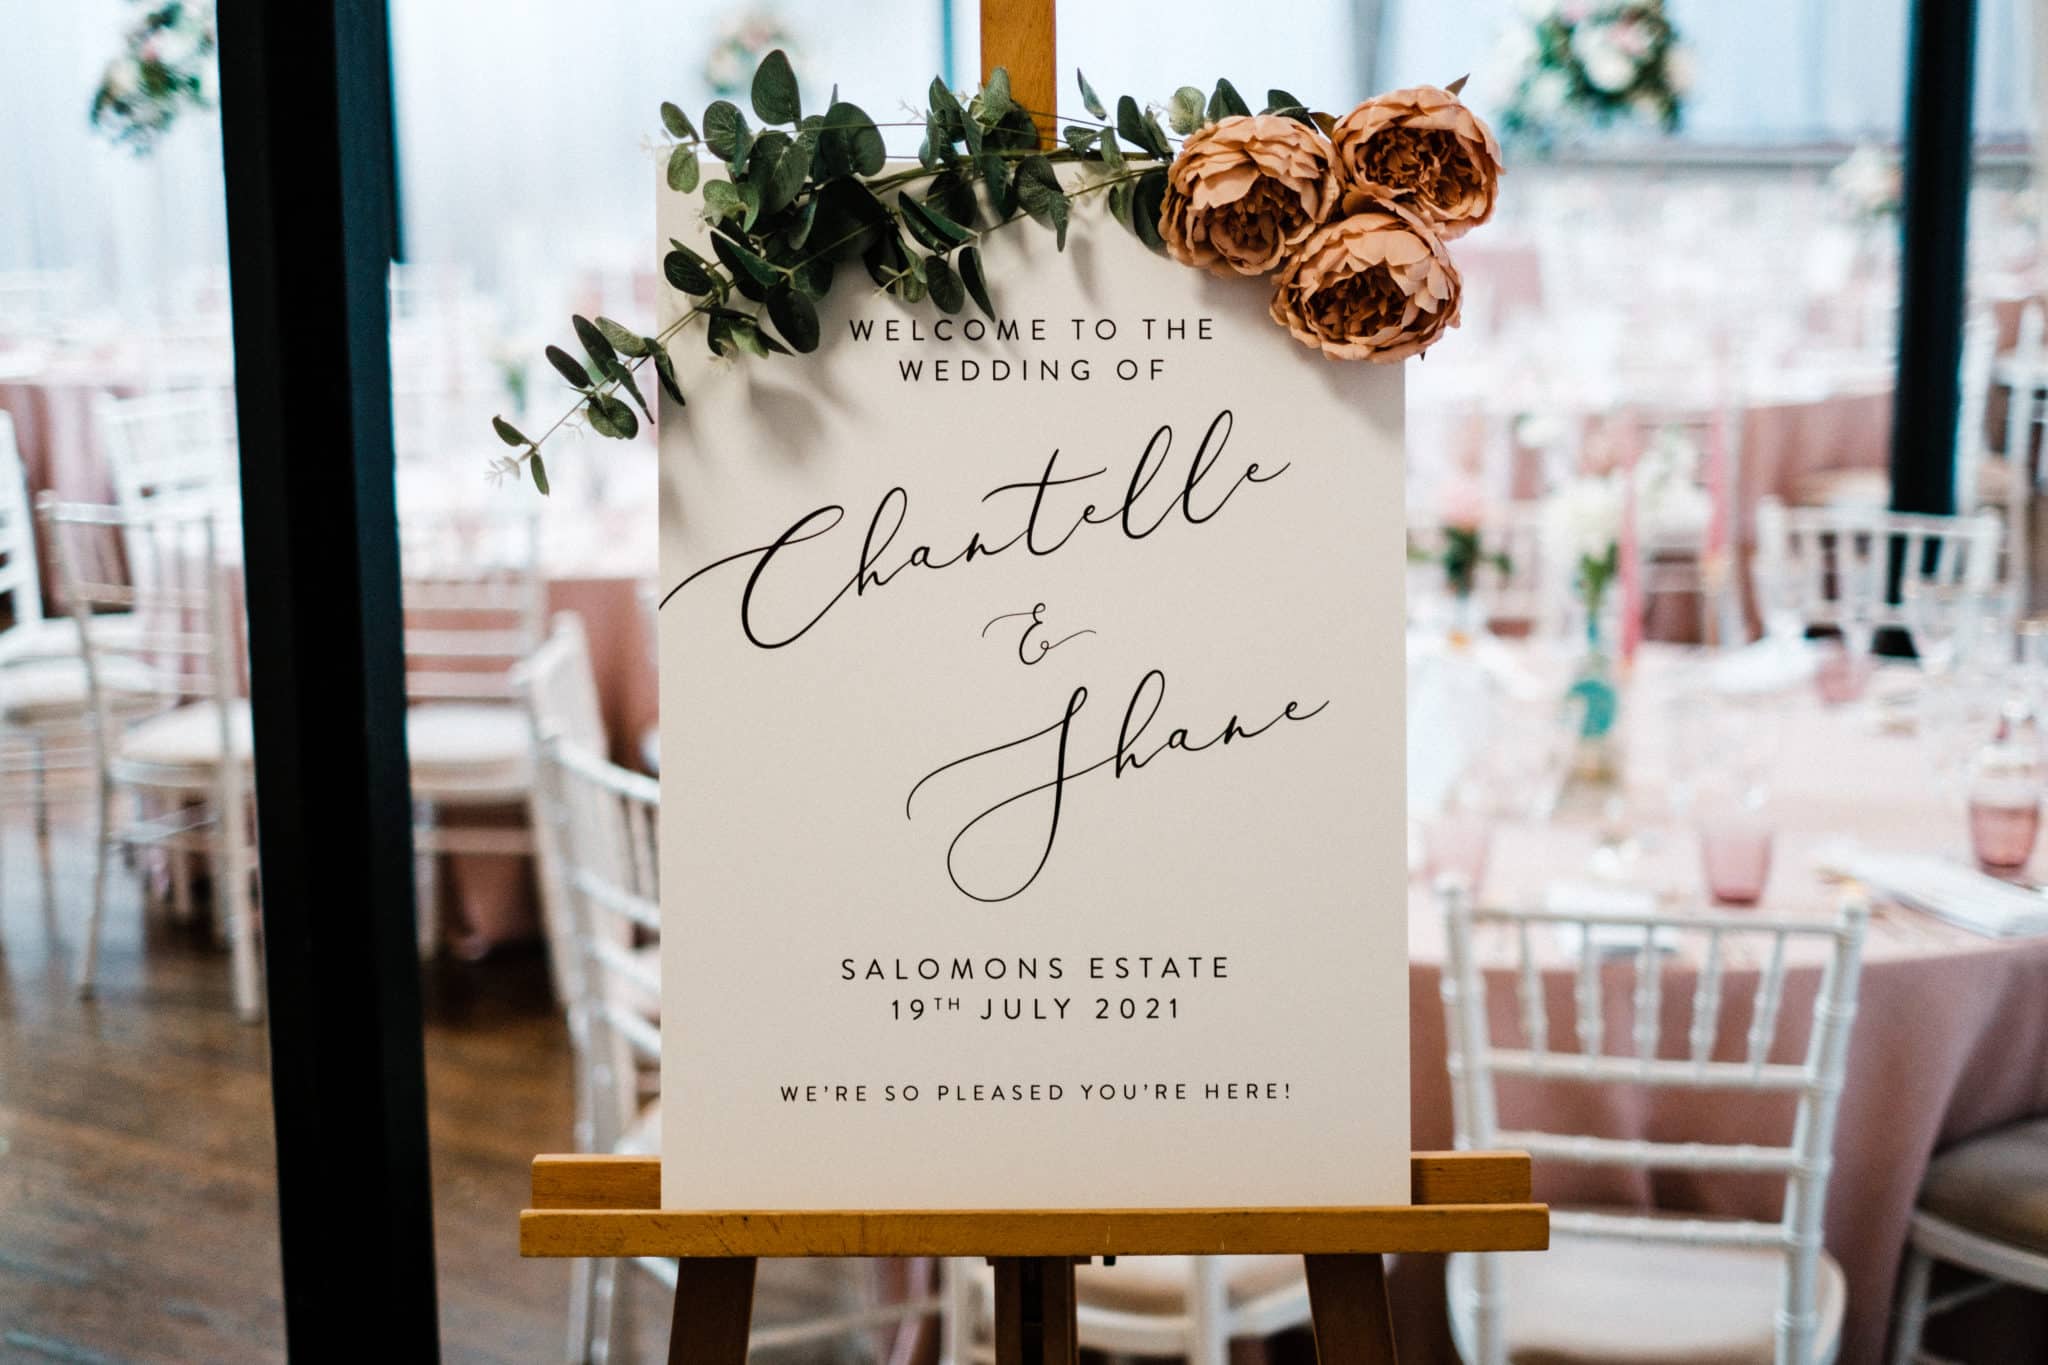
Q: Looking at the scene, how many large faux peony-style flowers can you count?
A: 3